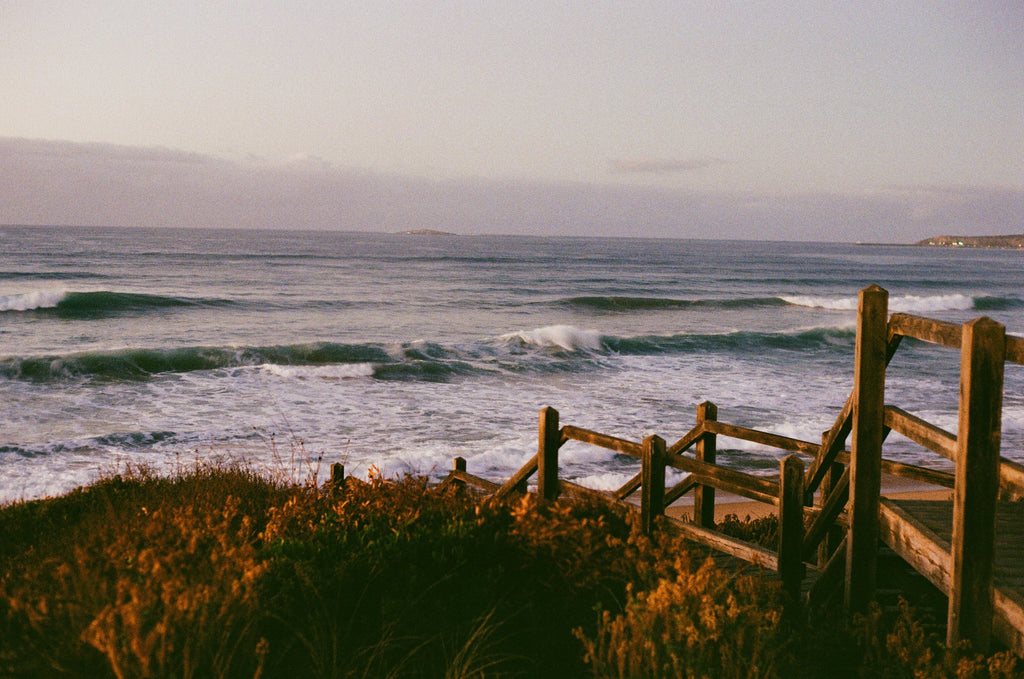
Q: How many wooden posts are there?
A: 9